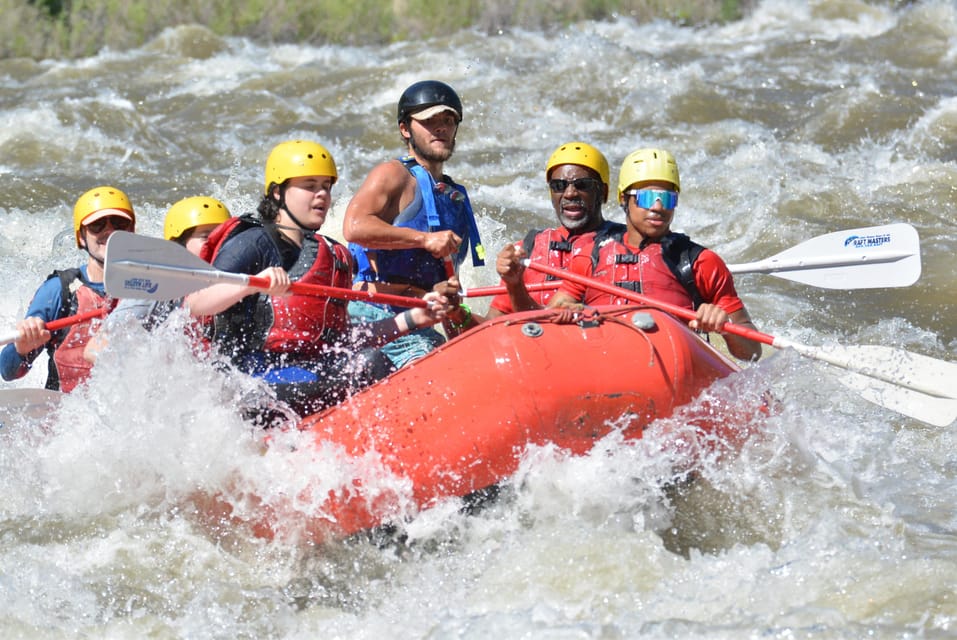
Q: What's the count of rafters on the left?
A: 3